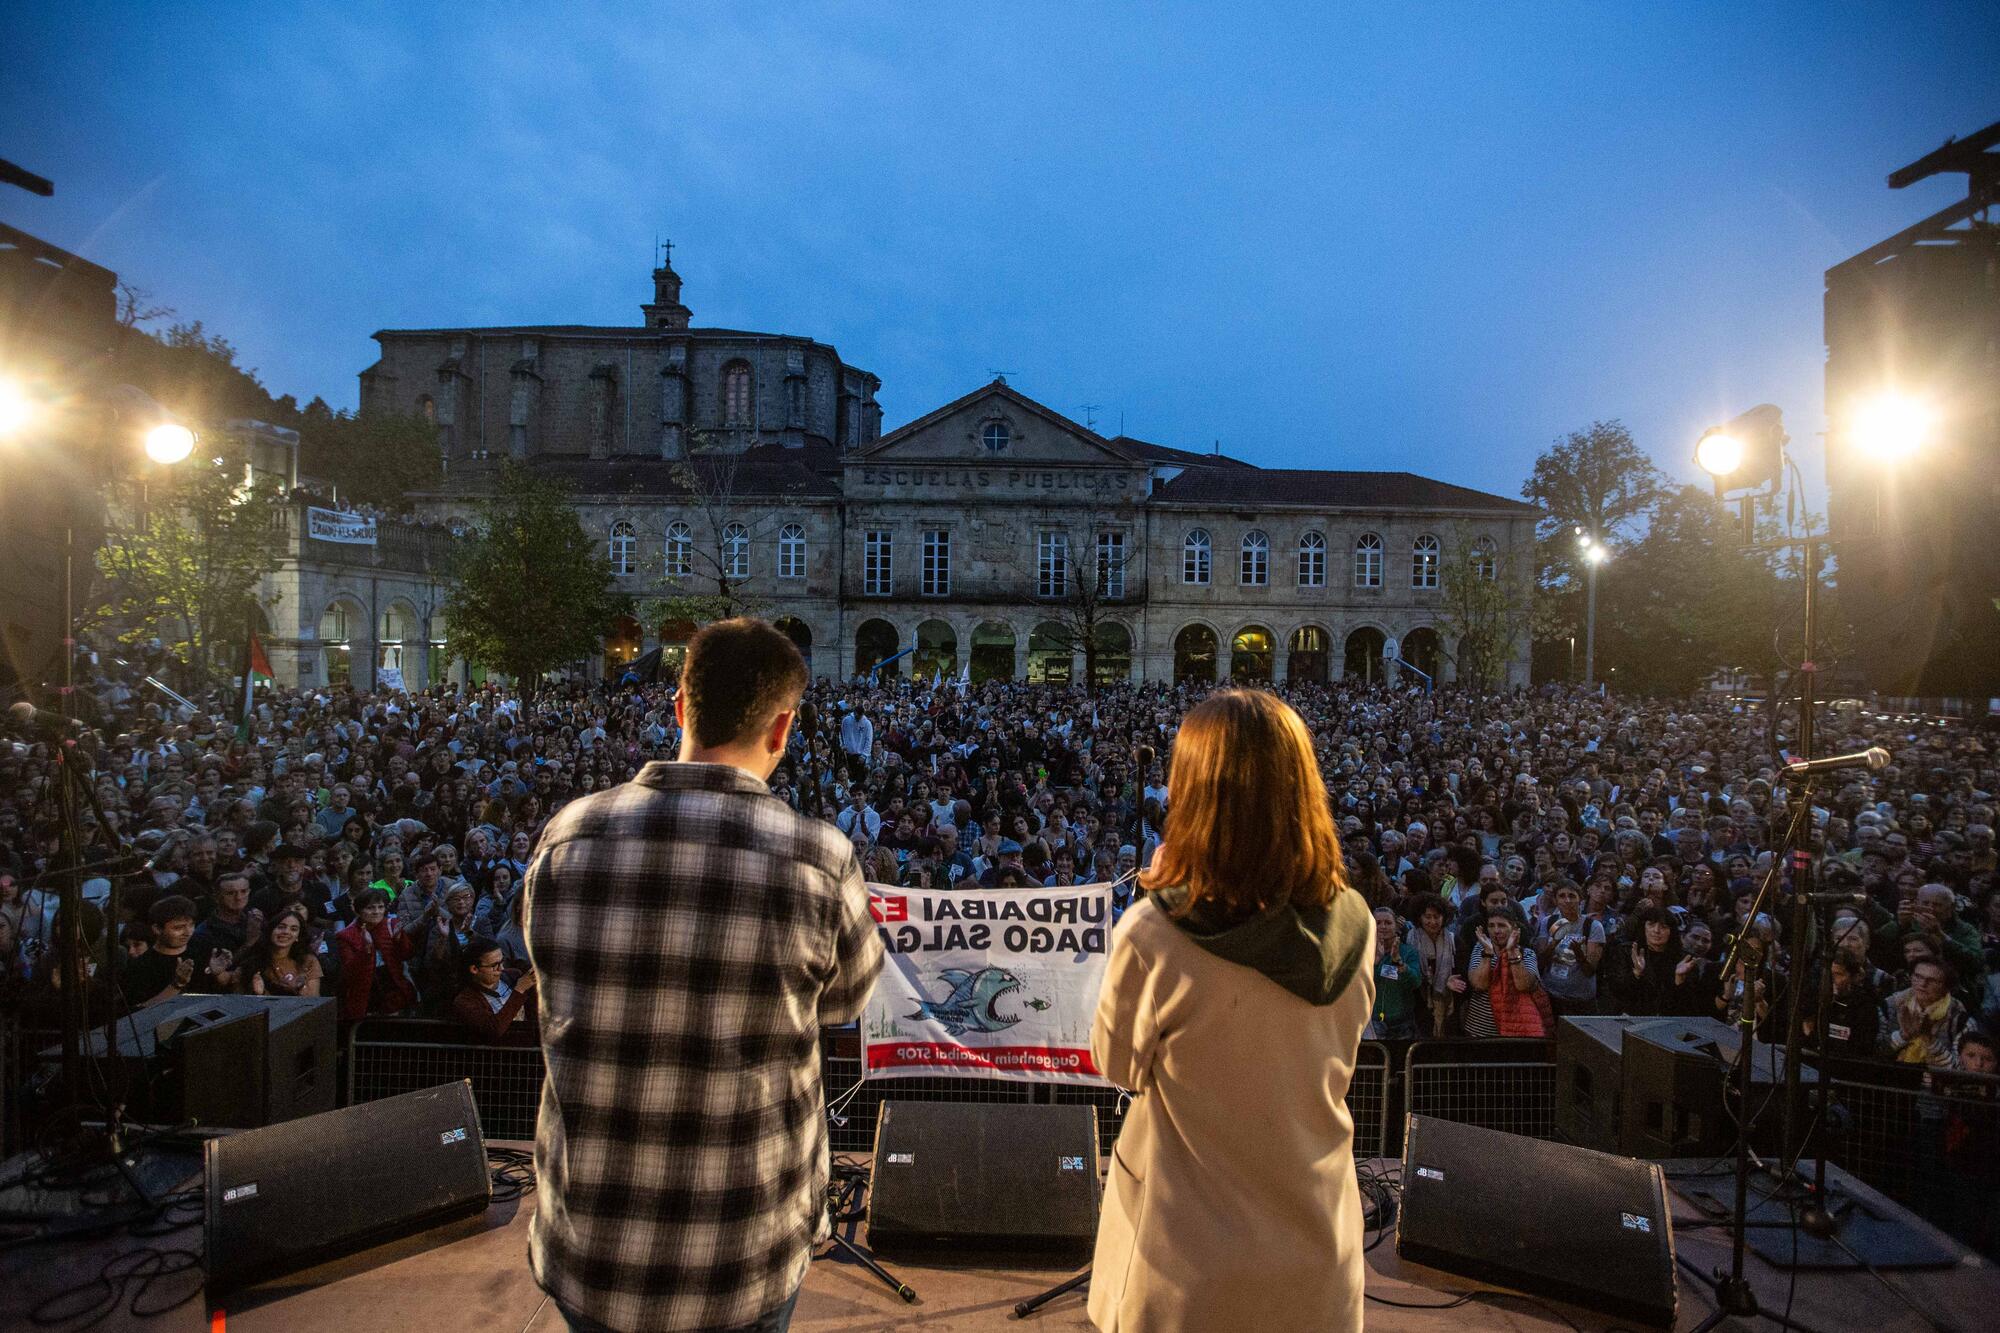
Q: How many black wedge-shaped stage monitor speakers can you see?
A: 3